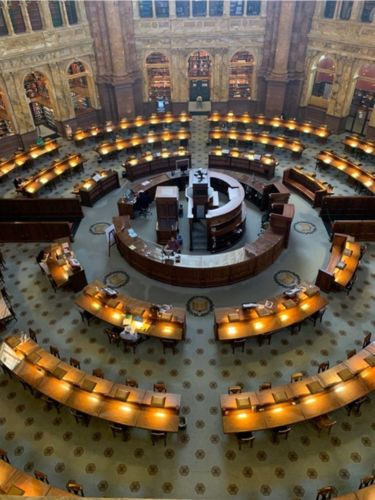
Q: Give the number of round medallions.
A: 5